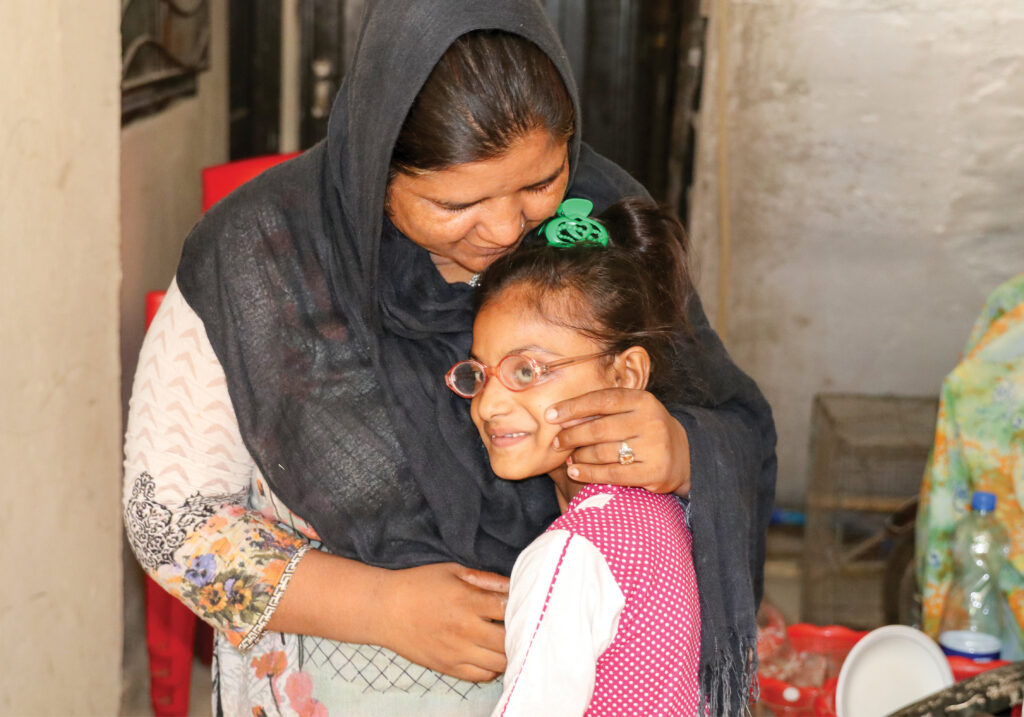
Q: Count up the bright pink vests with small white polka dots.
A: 1